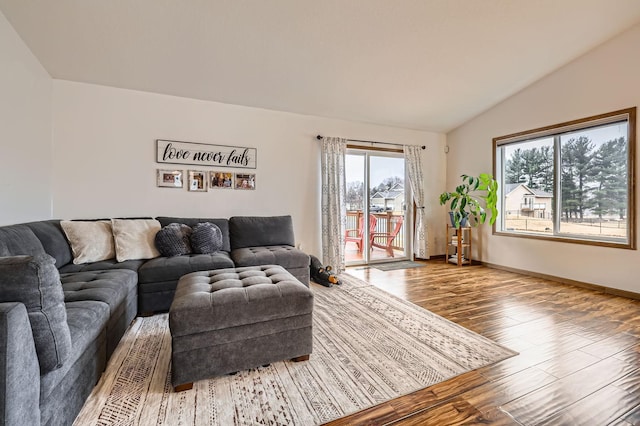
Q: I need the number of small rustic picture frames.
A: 4